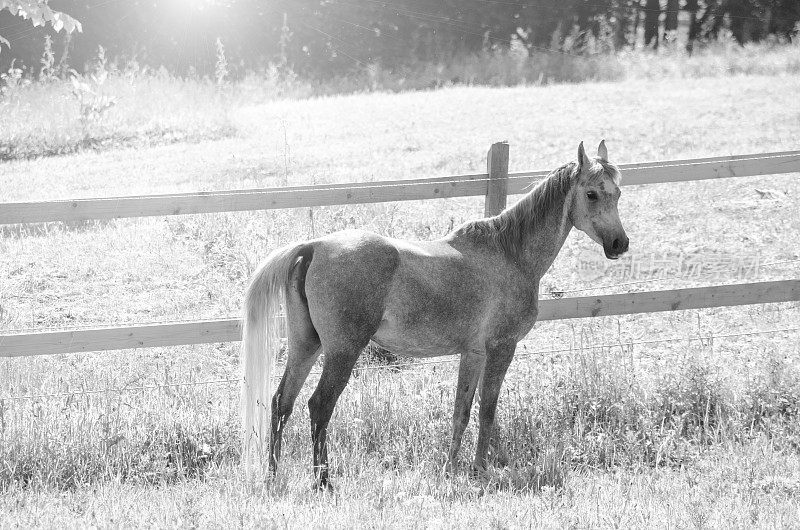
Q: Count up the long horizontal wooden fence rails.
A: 2